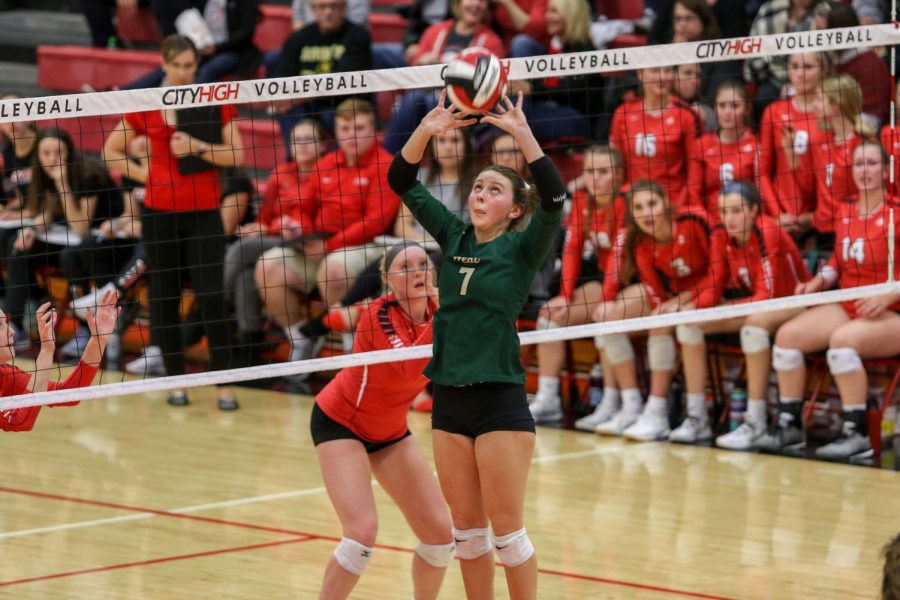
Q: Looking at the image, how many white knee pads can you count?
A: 12